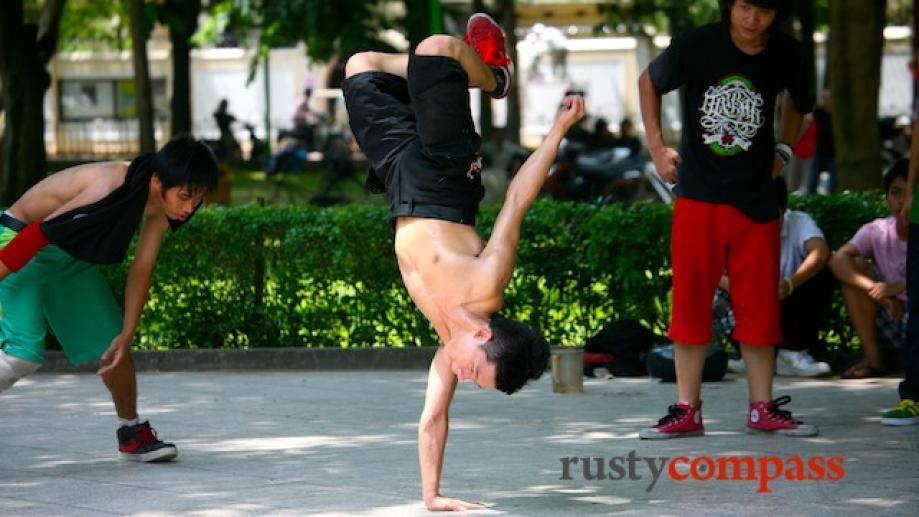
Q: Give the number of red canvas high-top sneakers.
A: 2